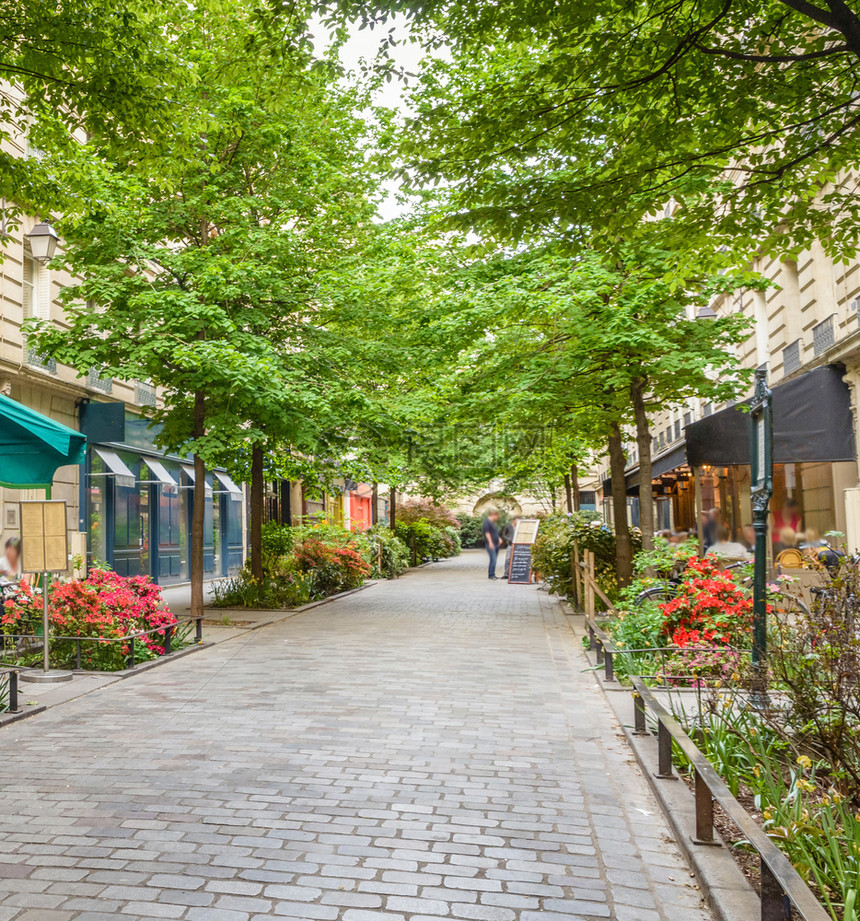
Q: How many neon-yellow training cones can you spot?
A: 0